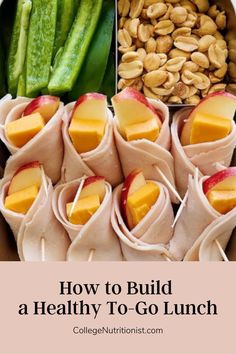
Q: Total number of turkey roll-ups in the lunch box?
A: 8